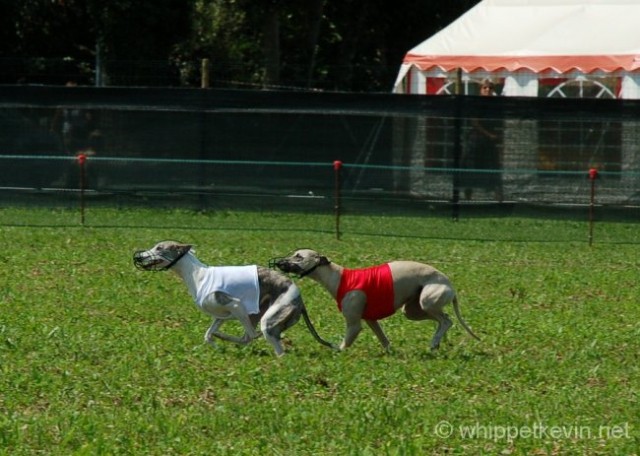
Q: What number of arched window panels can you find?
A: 2